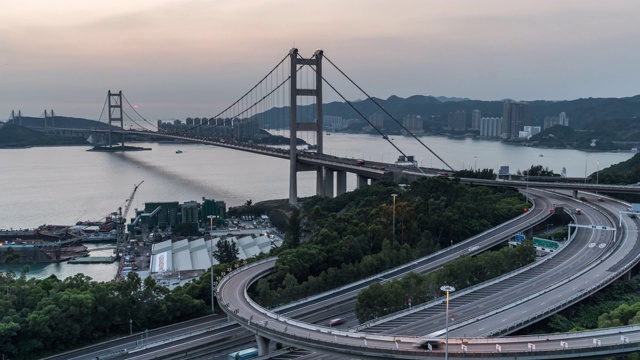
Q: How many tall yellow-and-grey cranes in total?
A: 1